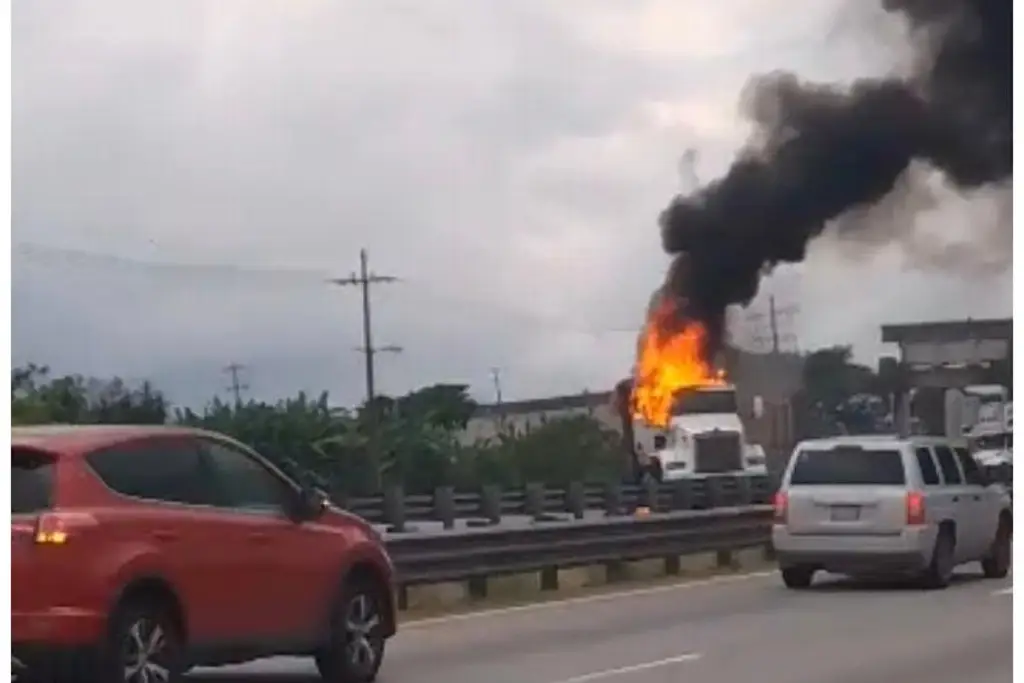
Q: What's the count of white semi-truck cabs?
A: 2